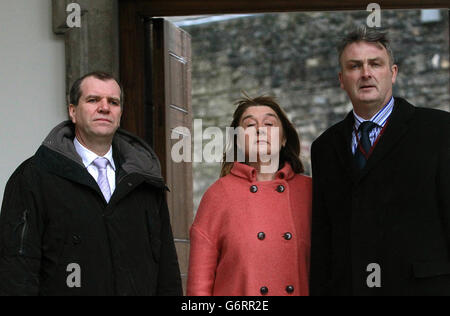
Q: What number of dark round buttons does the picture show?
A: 6